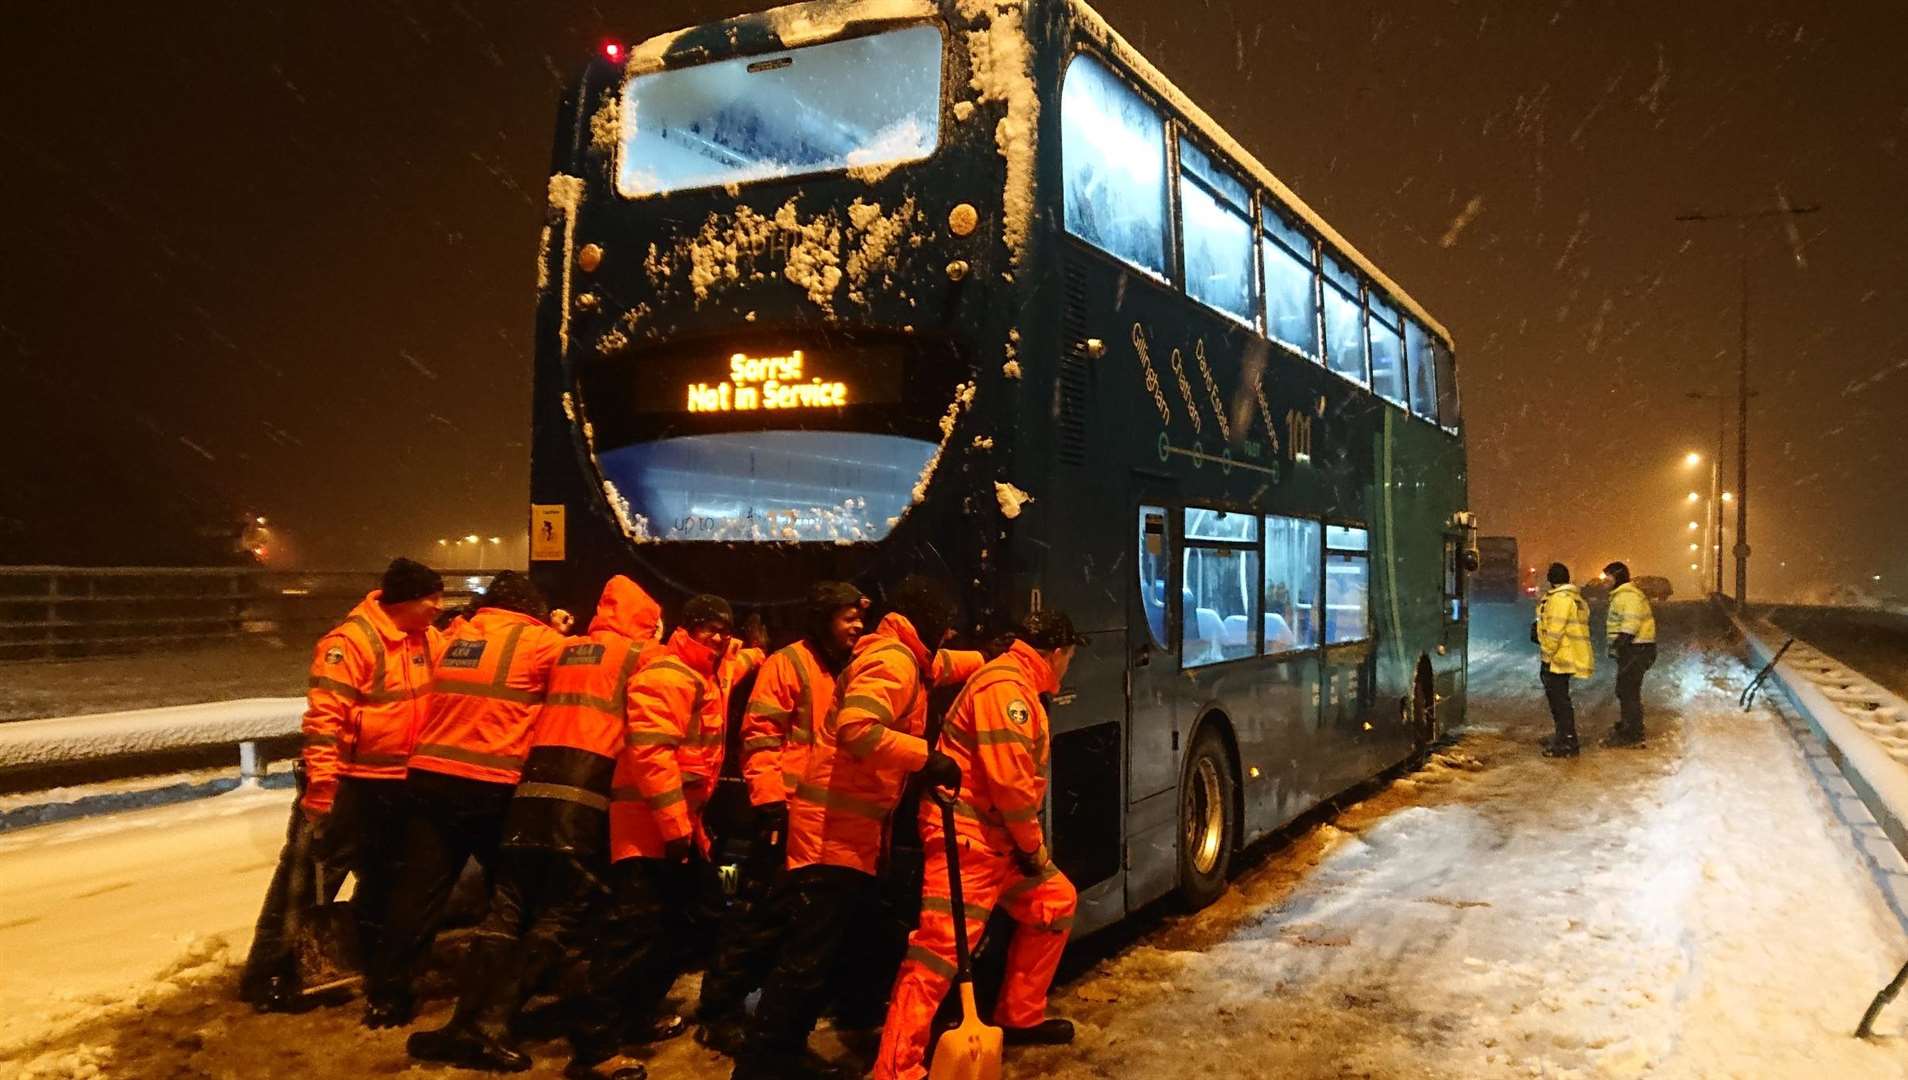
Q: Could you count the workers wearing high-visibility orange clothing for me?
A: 7